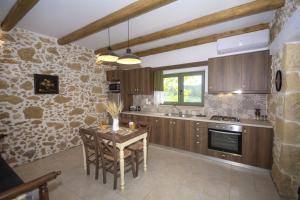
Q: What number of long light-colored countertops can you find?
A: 1